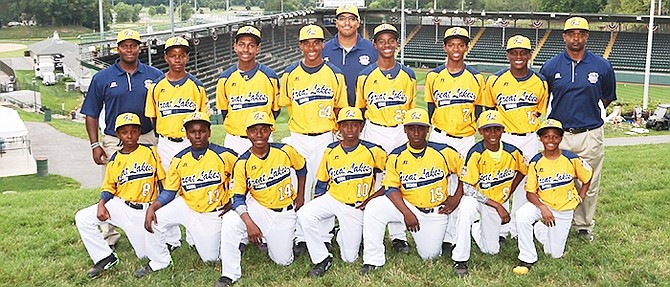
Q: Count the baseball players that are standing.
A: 6